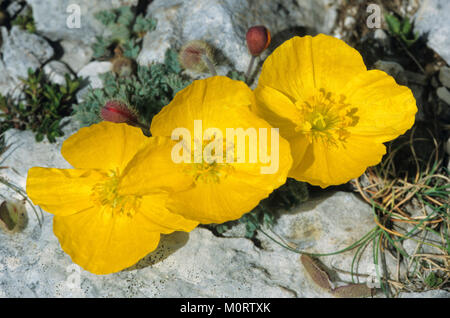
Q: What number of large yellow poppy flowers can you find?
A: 3